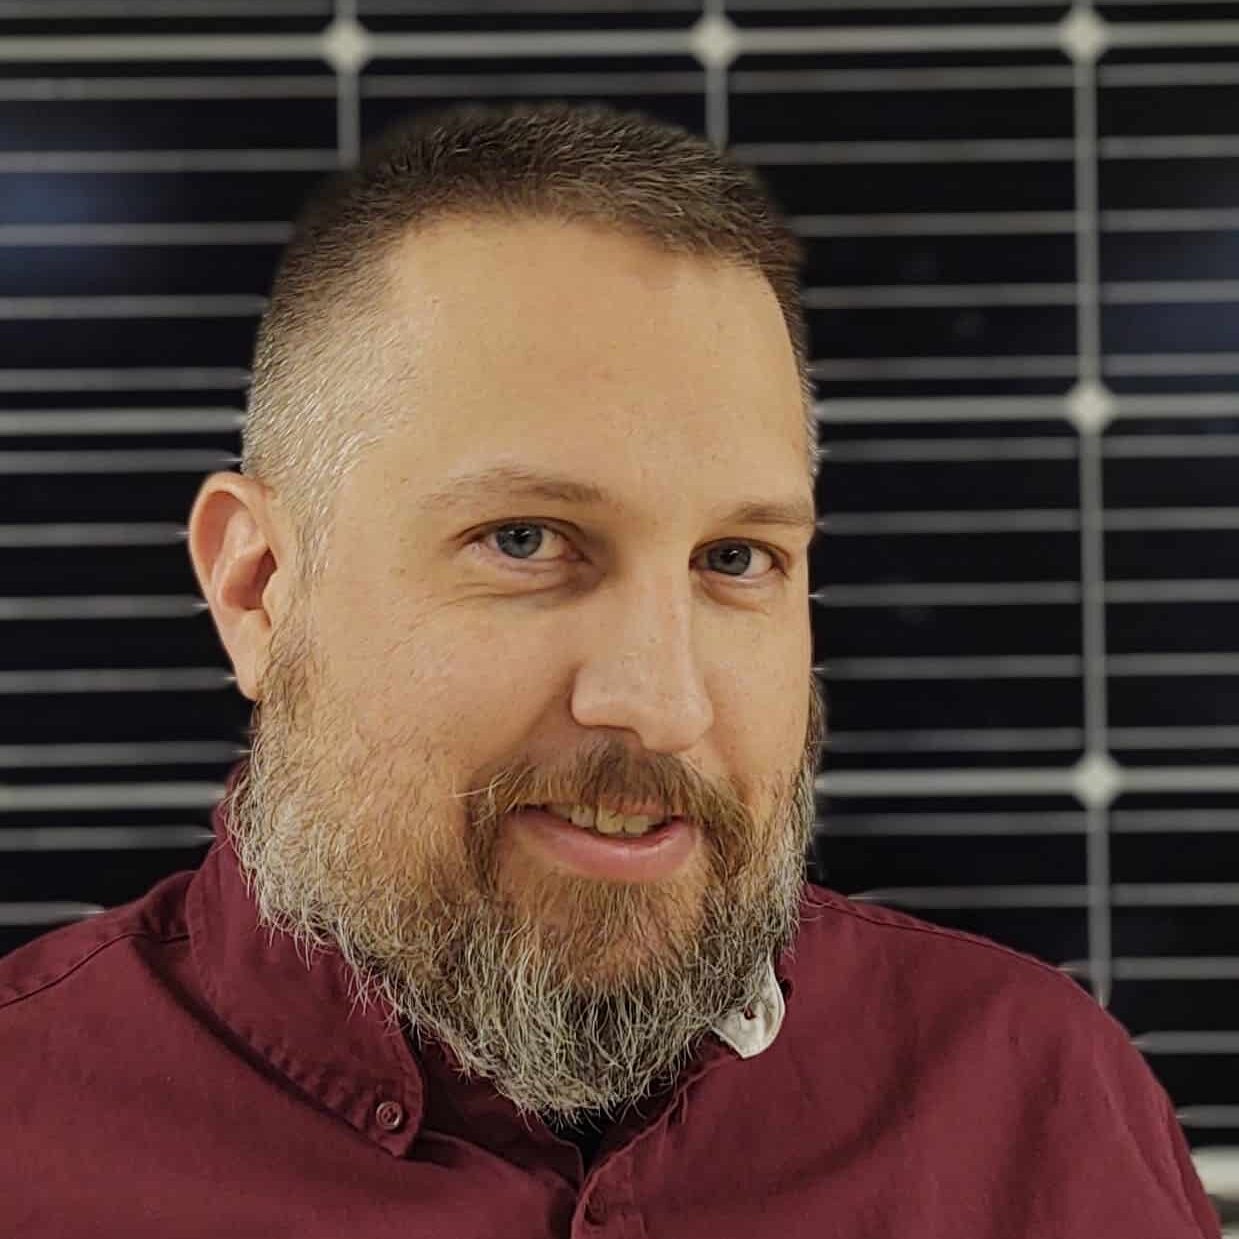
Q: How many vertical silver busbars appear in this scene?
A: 3